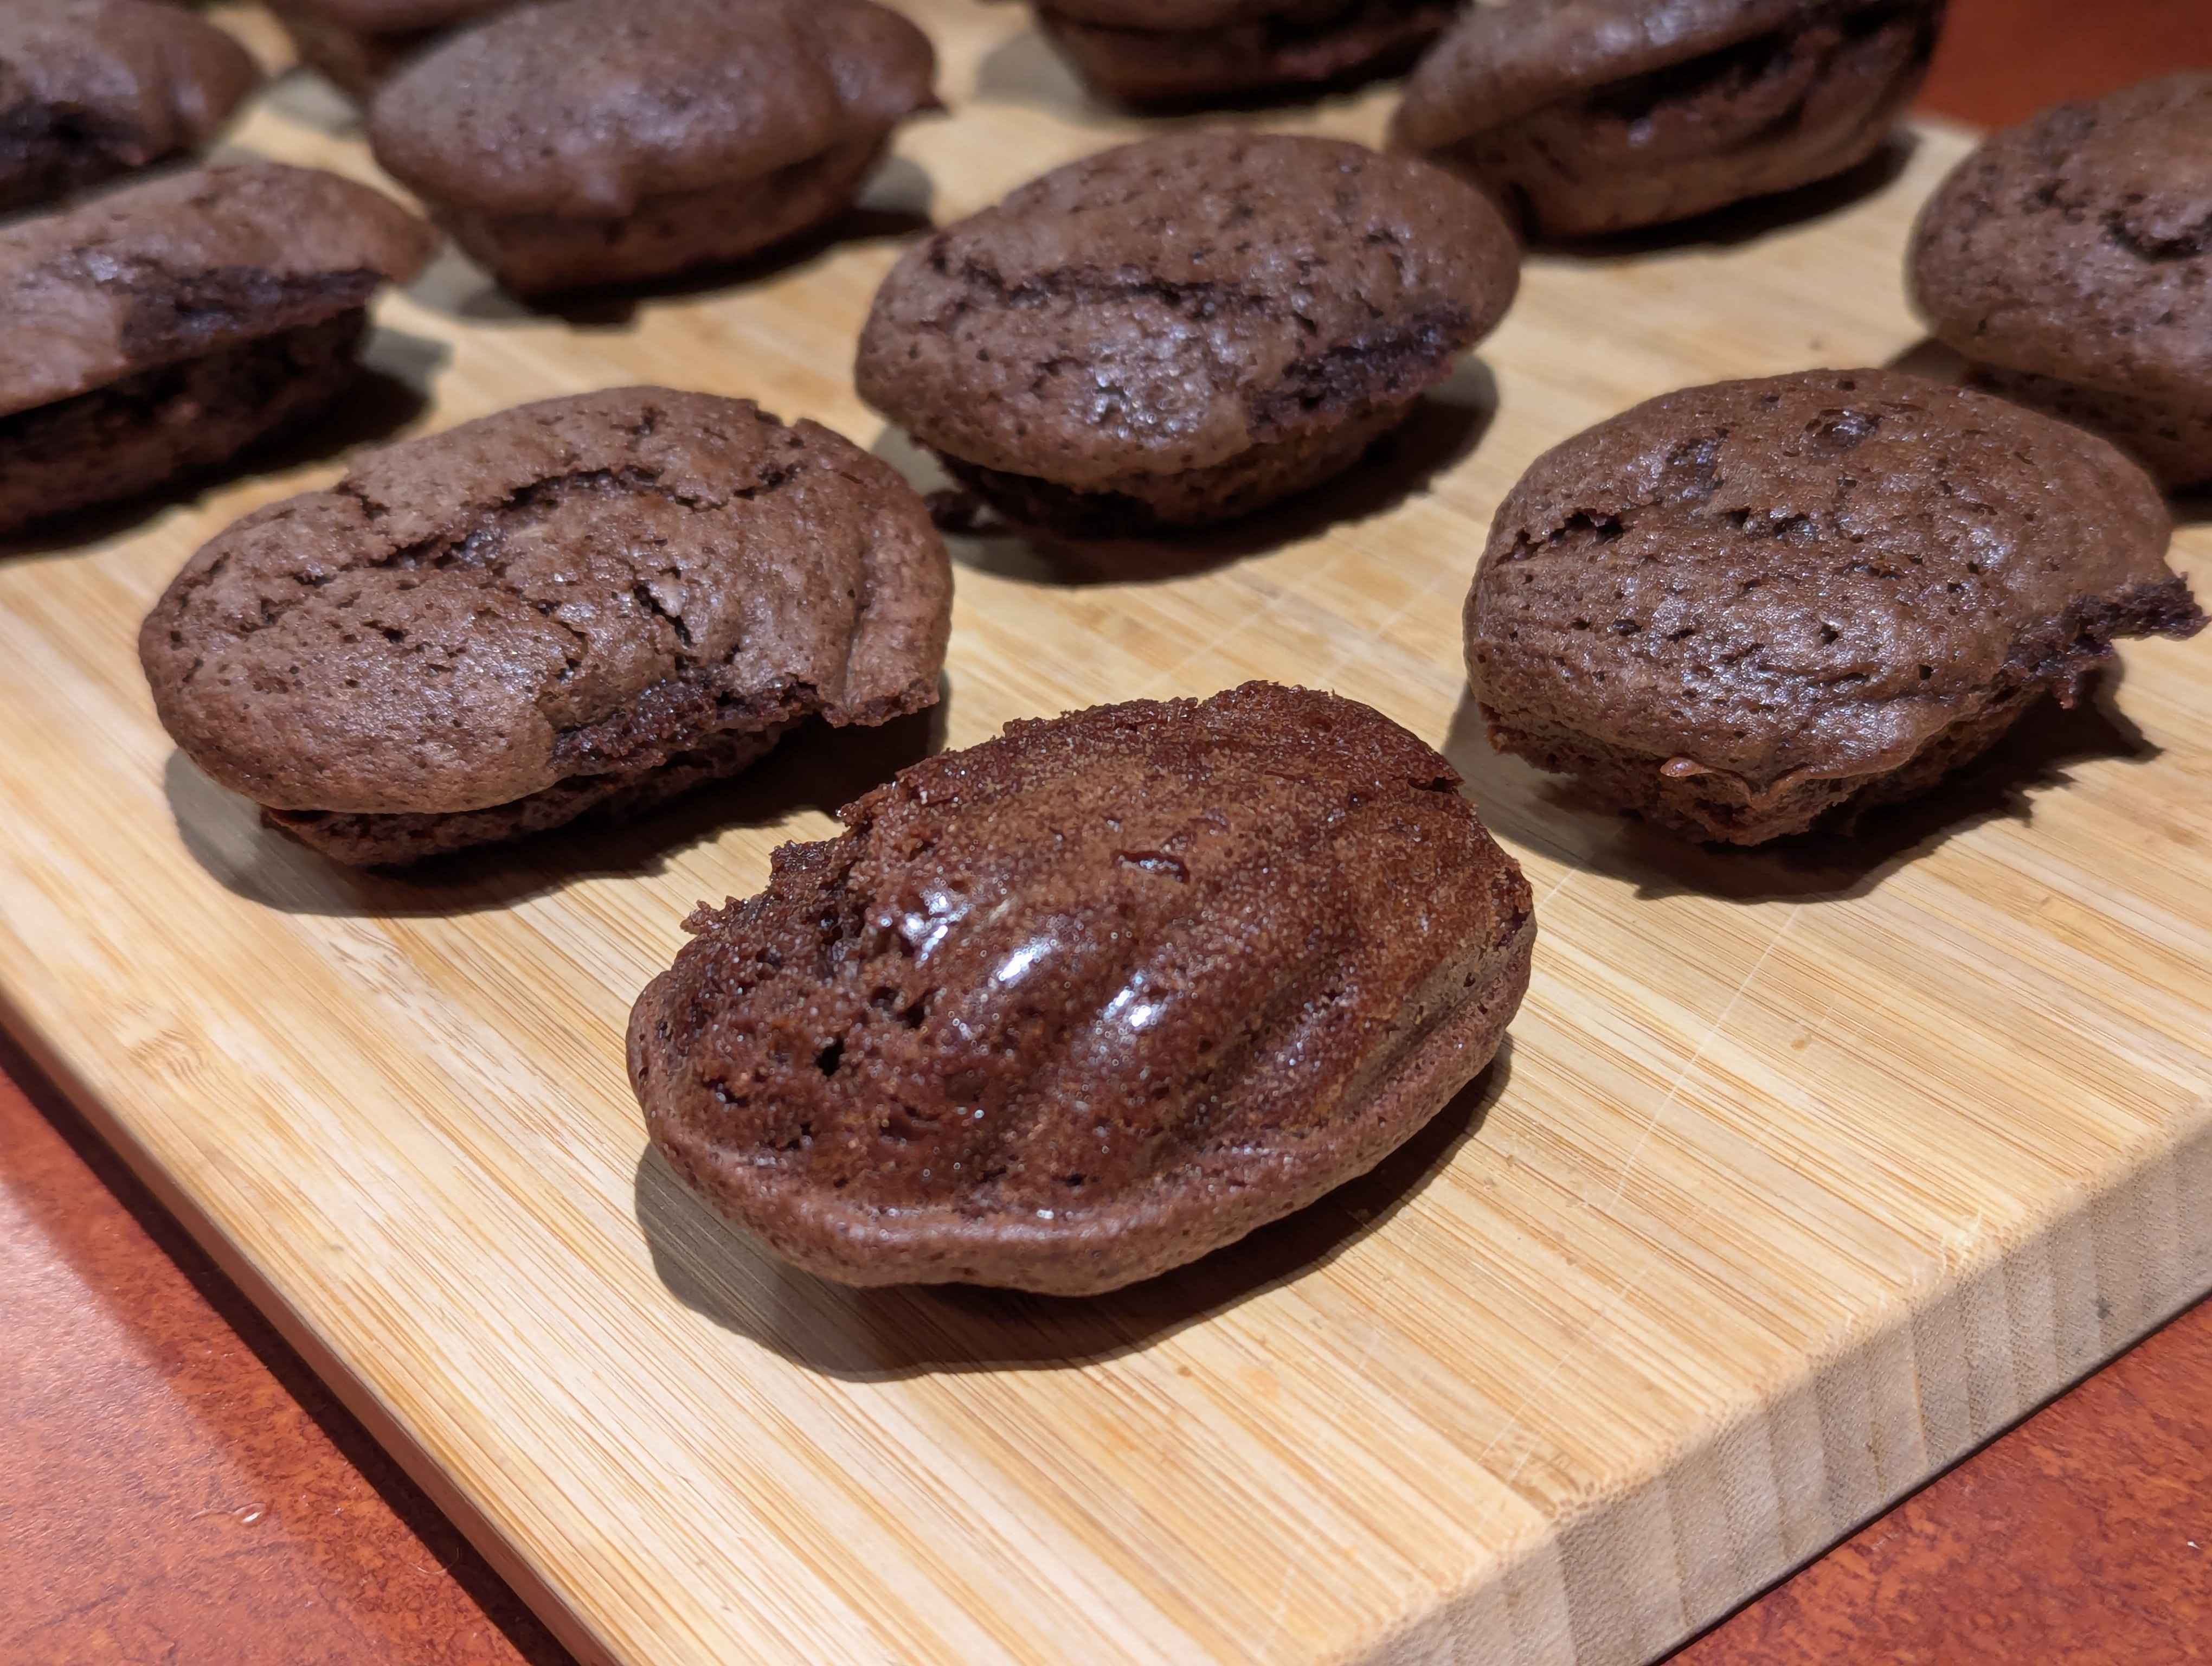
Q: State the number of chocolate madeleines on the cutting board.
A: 11